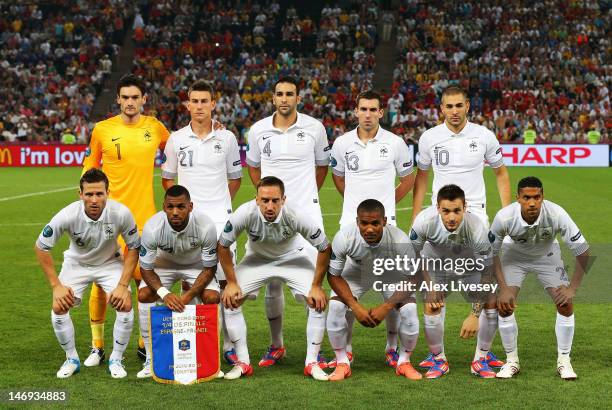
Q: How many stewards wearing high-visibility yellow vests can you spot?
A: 3